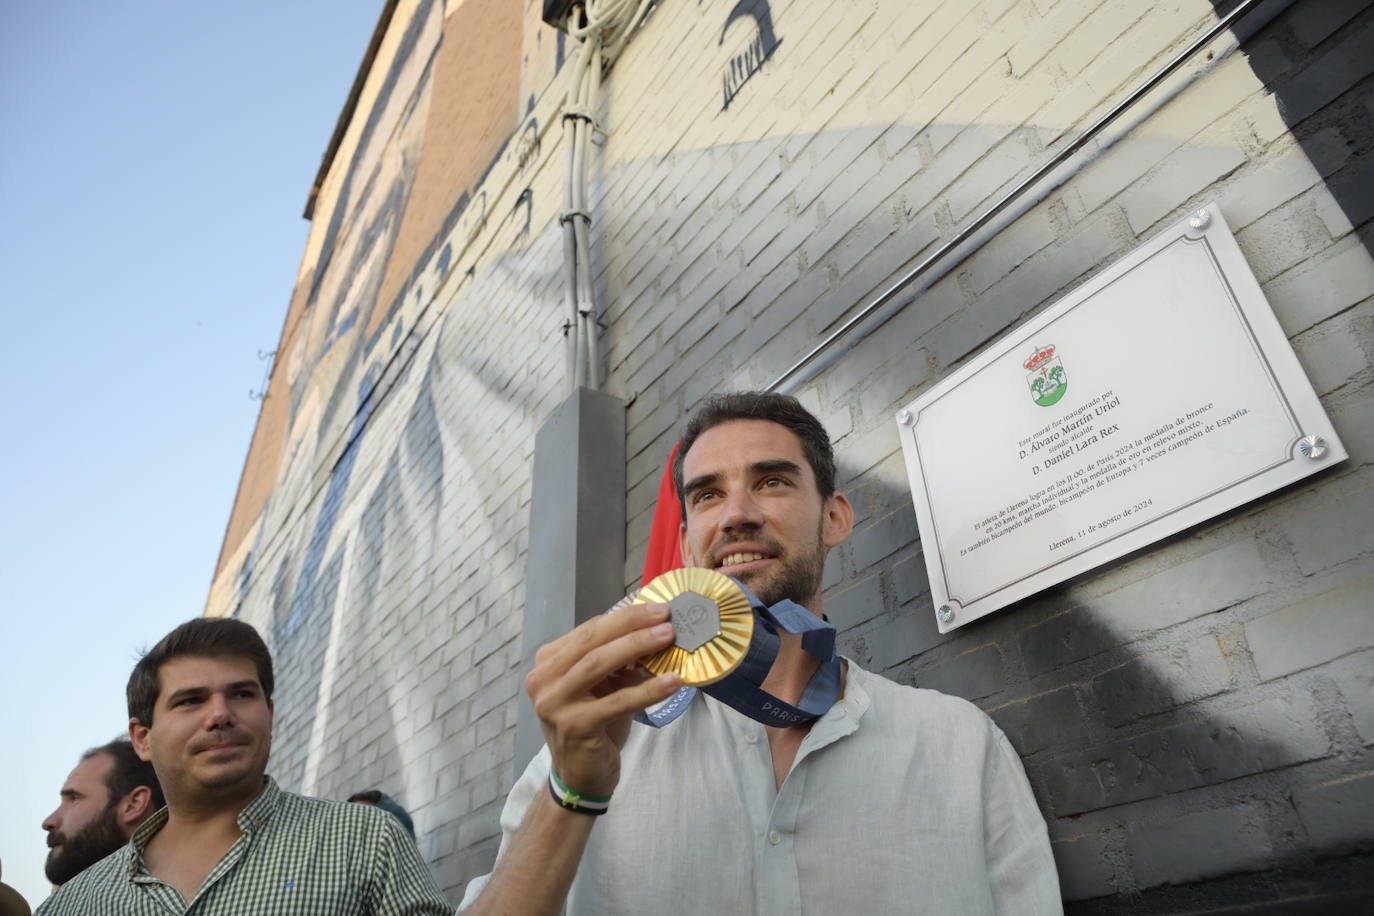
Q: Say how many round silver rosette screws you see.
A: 4